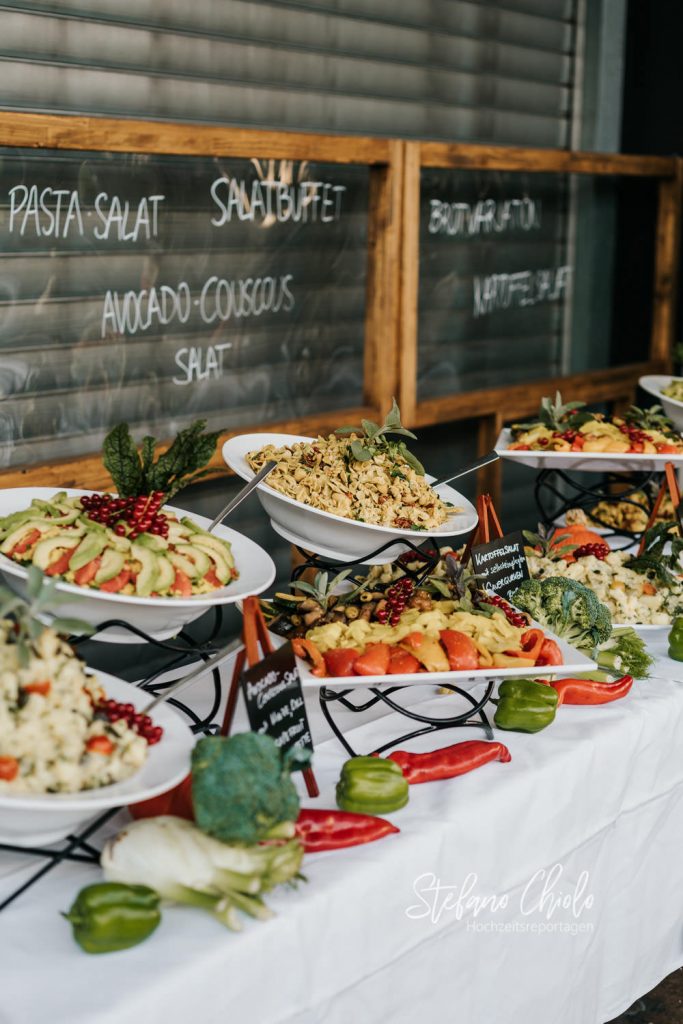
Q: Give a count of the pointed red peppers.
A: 3